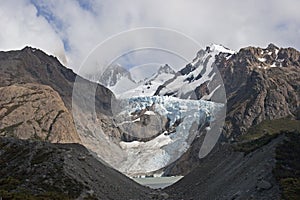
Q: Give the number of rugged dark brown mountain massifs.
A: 2